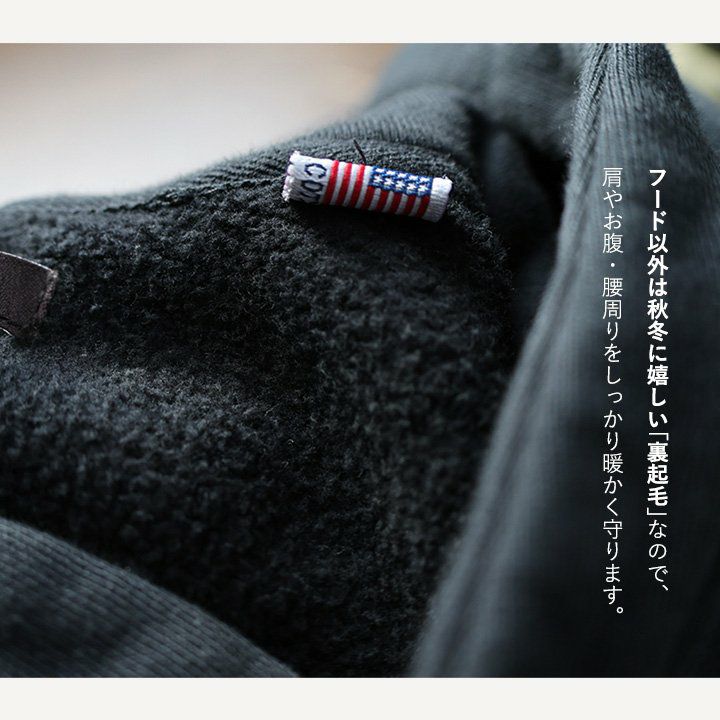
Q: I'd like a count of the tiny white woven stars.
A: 10